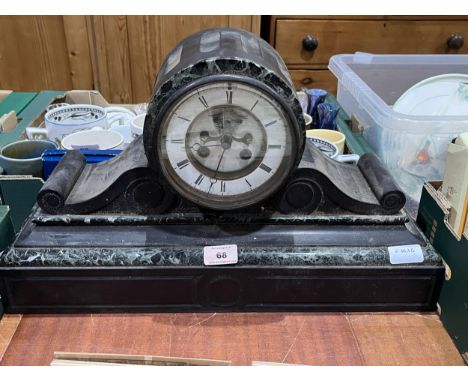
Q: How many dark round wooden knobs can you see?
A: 2